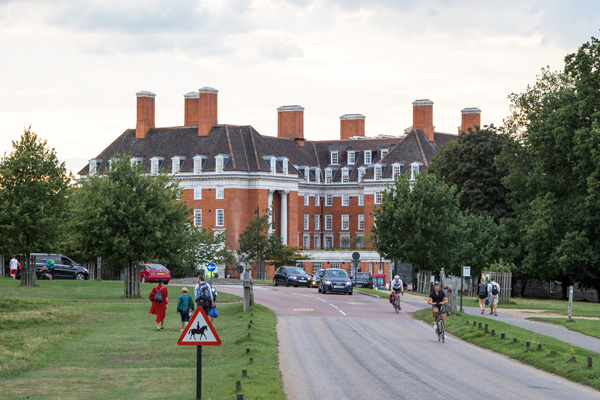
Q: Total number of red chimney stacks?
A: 7